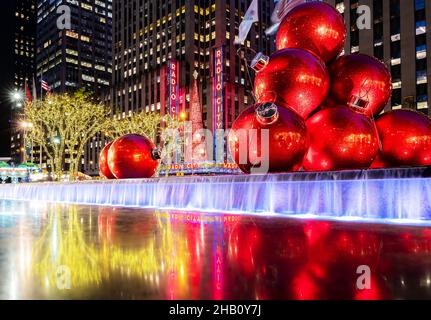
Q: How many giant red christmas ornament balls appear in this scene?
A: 8